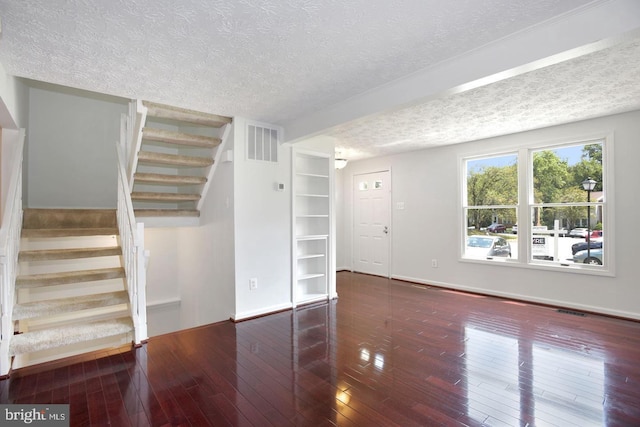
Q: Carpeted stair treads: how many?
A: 11